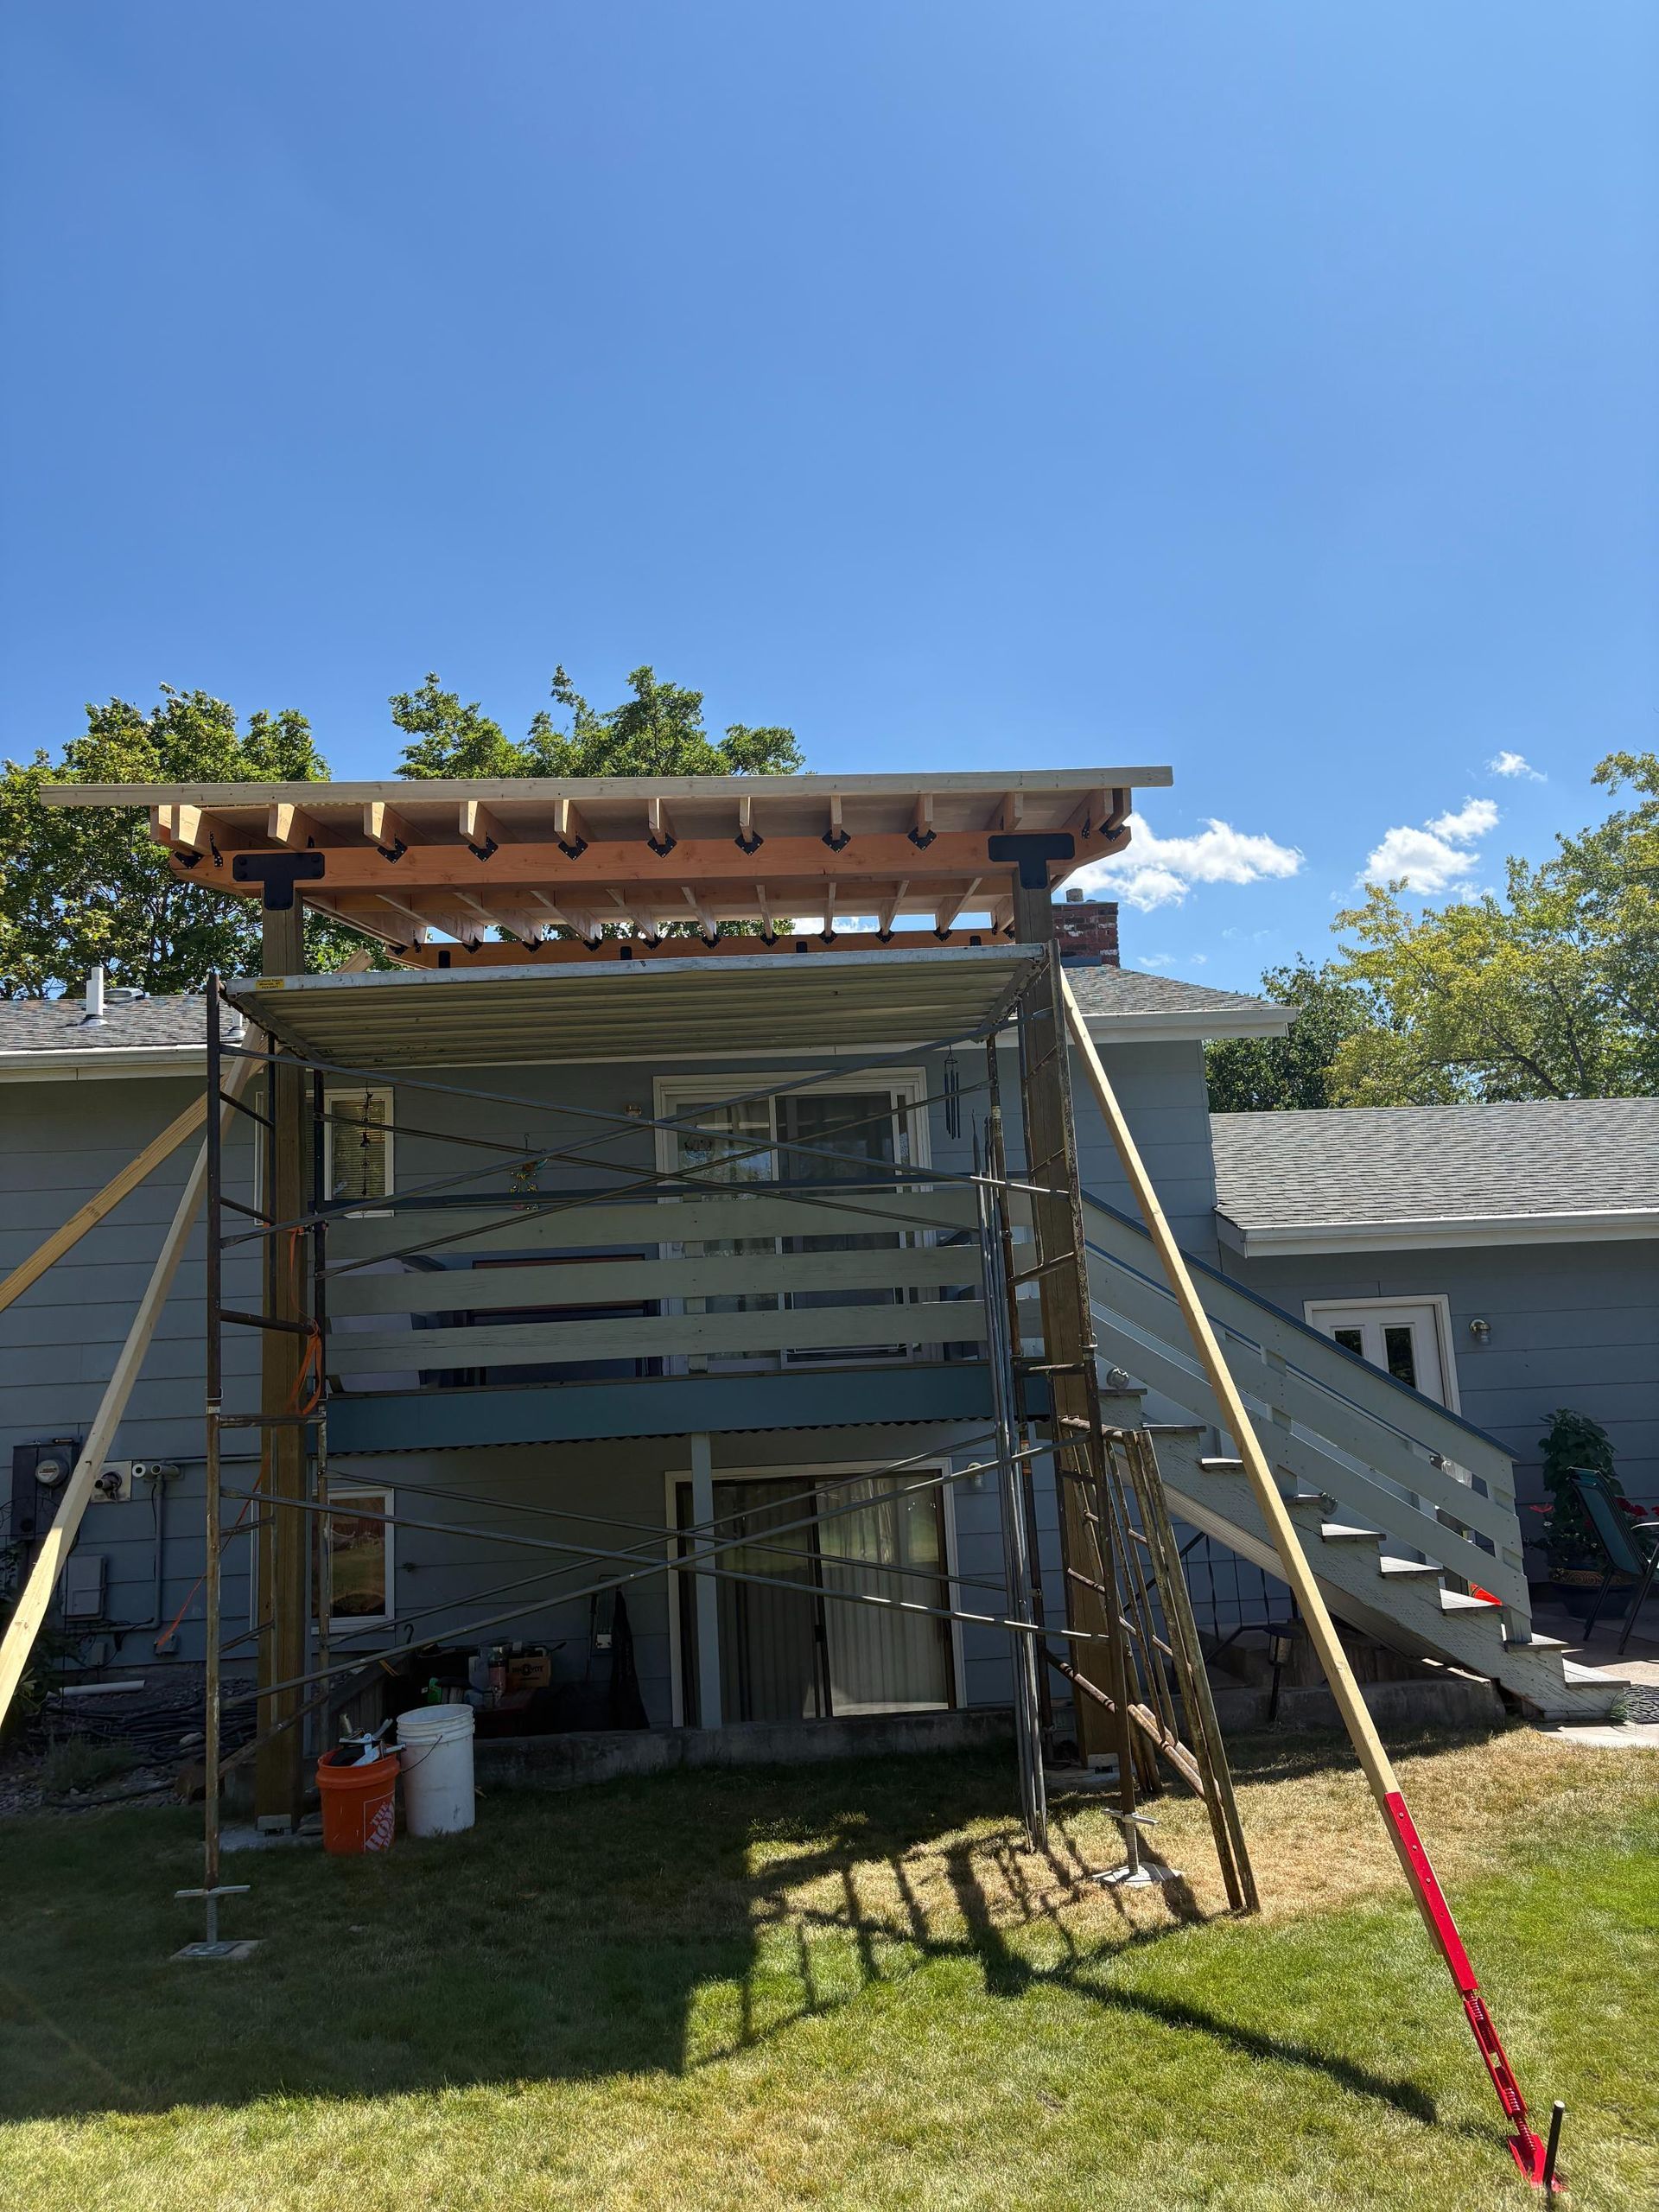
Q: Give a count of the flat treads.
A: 9